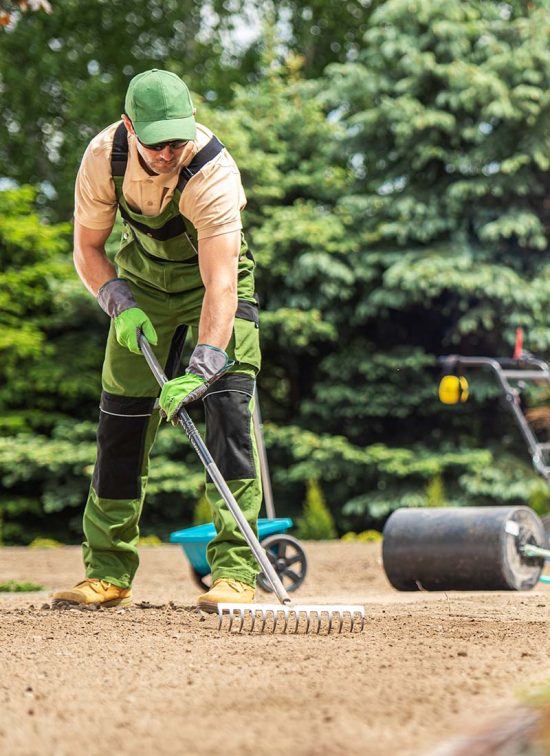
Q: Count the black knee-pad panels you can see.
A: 2